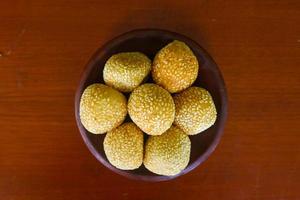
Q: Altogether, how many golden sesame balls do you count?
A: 7